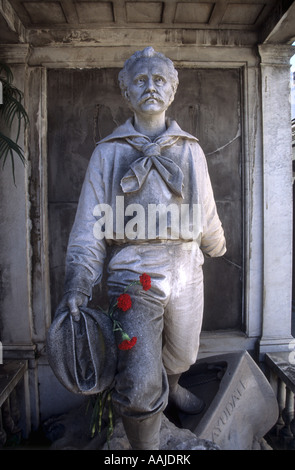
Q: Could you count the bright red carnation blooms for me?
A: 3